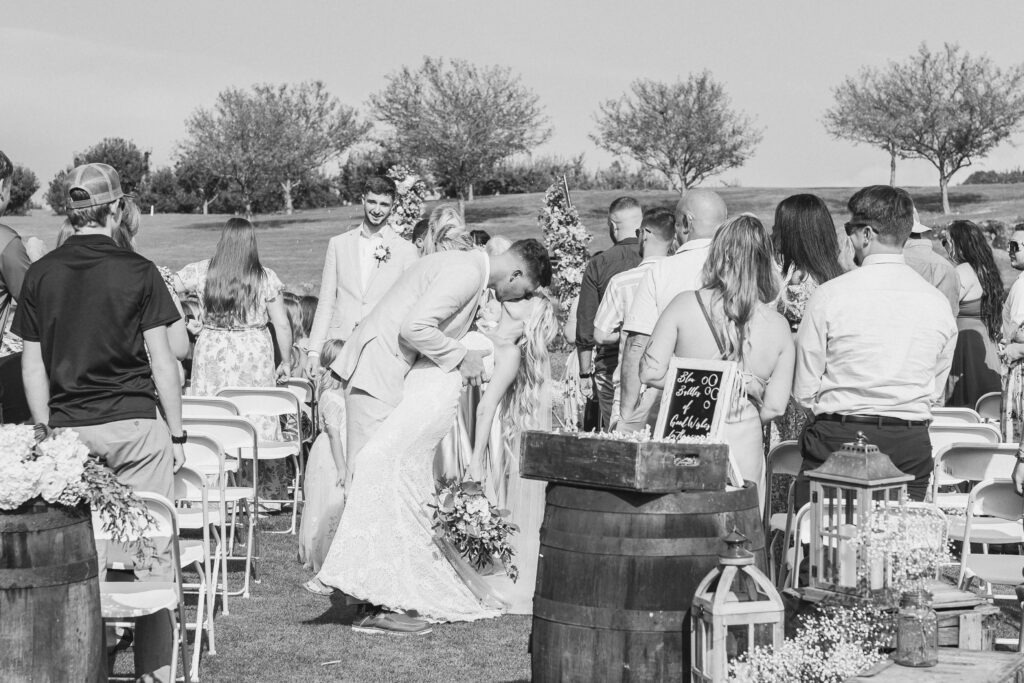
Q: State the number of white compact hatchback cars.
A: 0